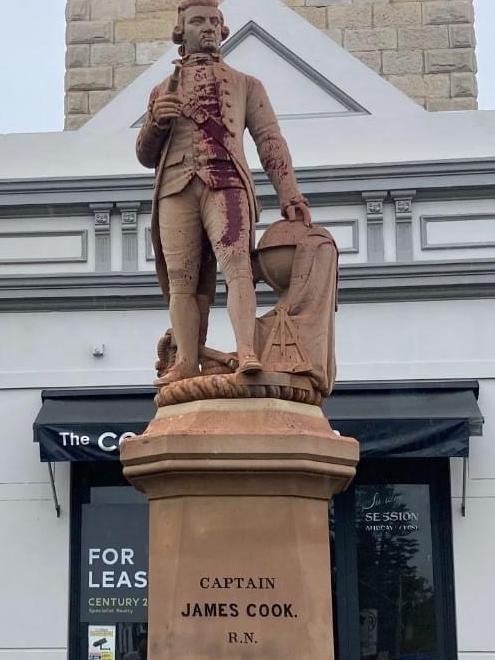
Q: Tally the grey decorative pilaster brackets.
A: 4